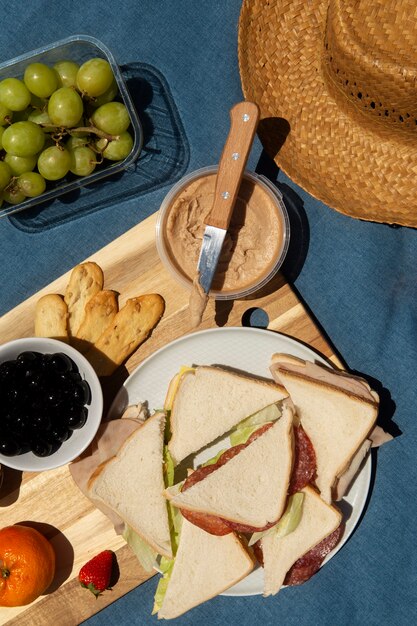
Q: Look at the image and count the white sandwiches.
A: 6